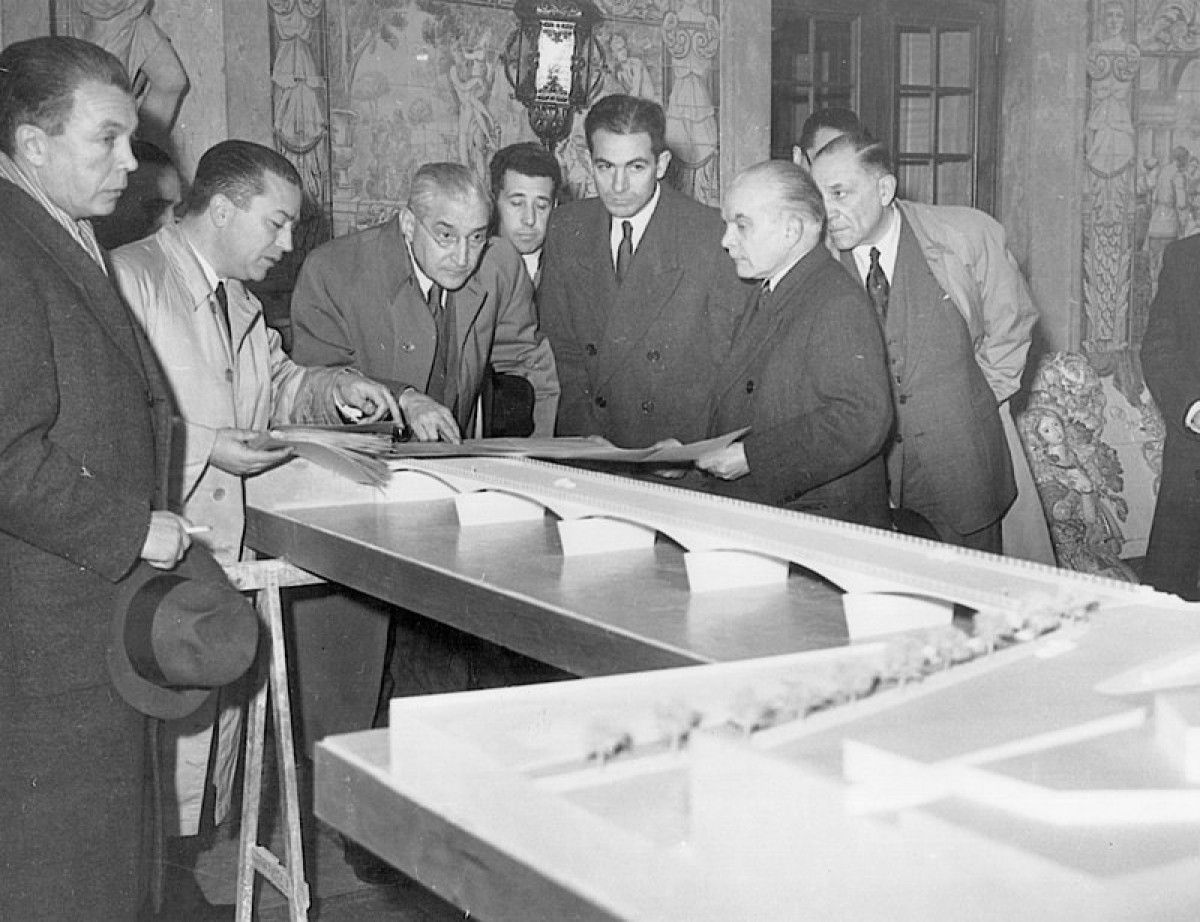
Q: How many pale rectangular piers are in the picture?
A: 4